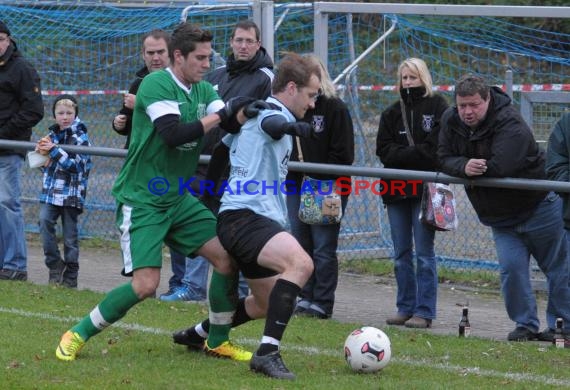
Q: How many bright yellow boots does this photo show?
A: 2